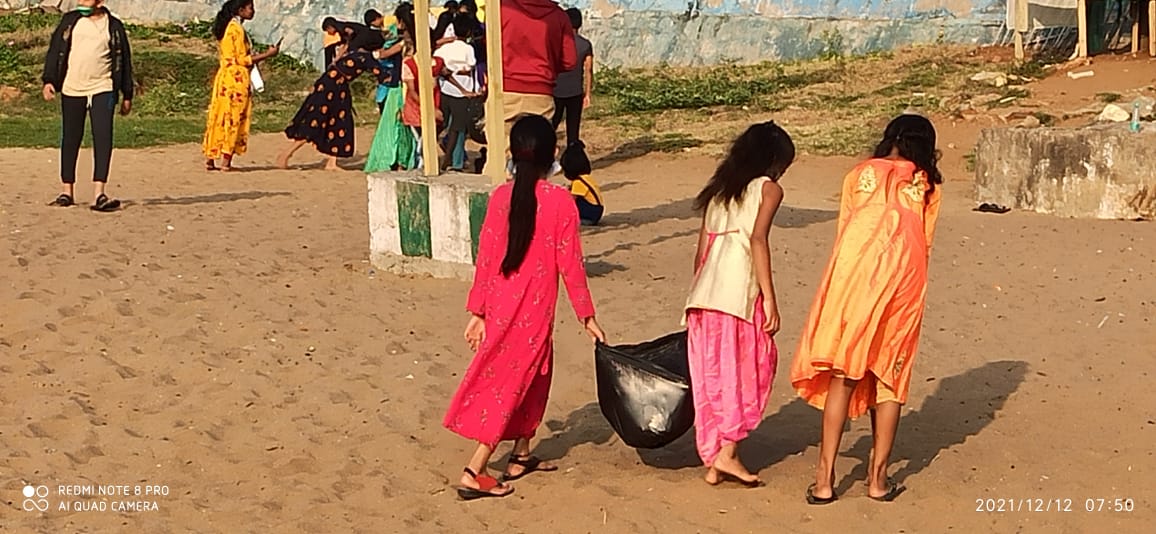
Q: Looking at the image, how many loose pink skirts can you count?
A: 1